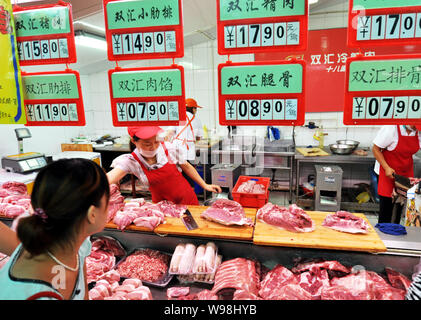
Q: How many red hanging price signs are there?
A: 8